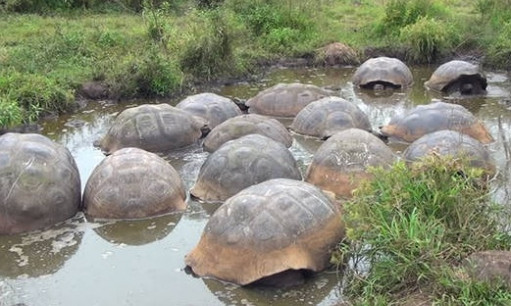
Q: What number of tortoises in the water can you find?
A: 14